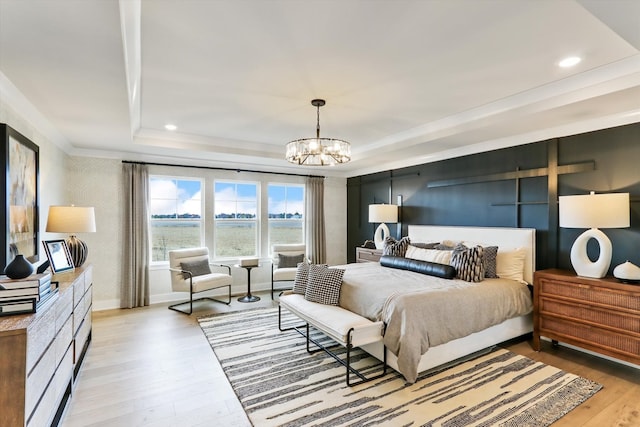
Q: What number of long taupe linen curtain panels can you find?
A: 2